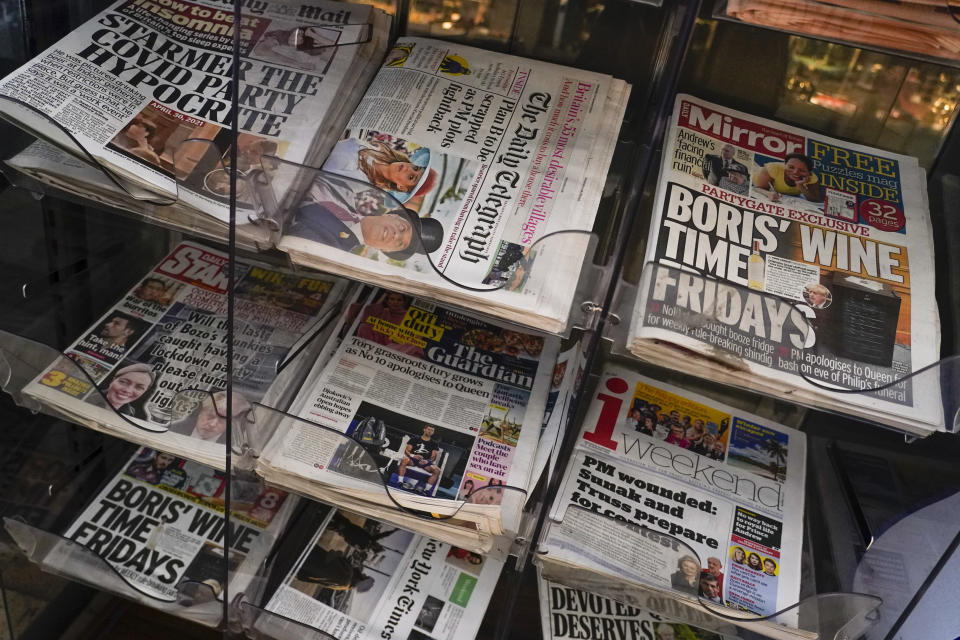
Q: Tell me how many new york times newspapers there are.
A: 1